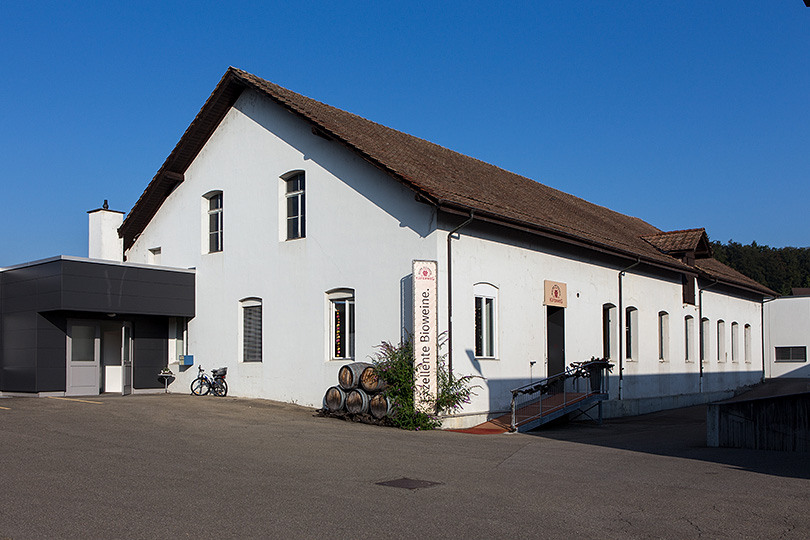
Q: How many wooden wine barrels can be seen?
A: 5